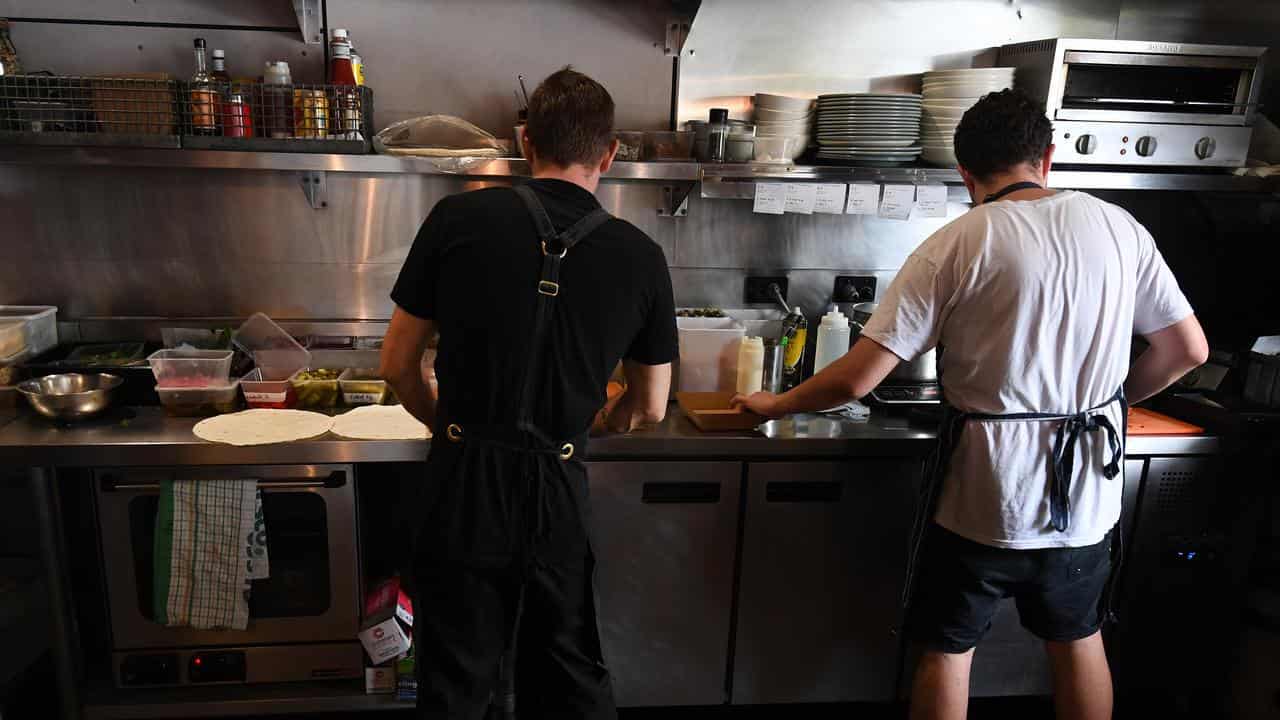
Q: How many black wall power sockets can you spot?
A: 2